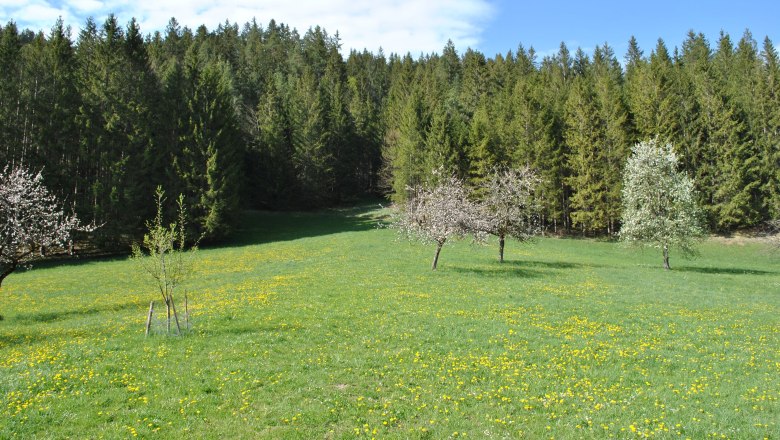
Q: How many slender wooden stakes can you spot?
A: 3